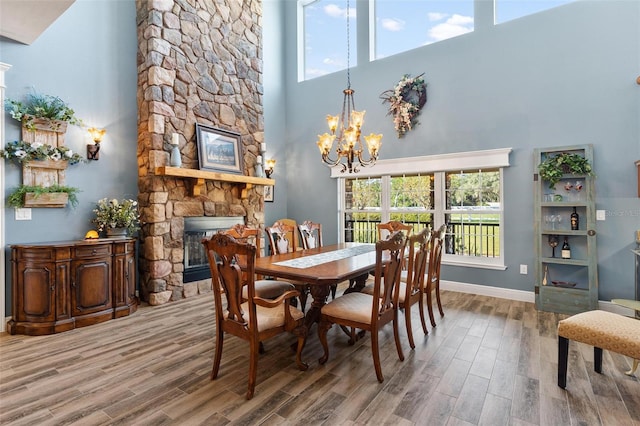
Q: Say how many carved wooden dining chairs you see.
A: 8